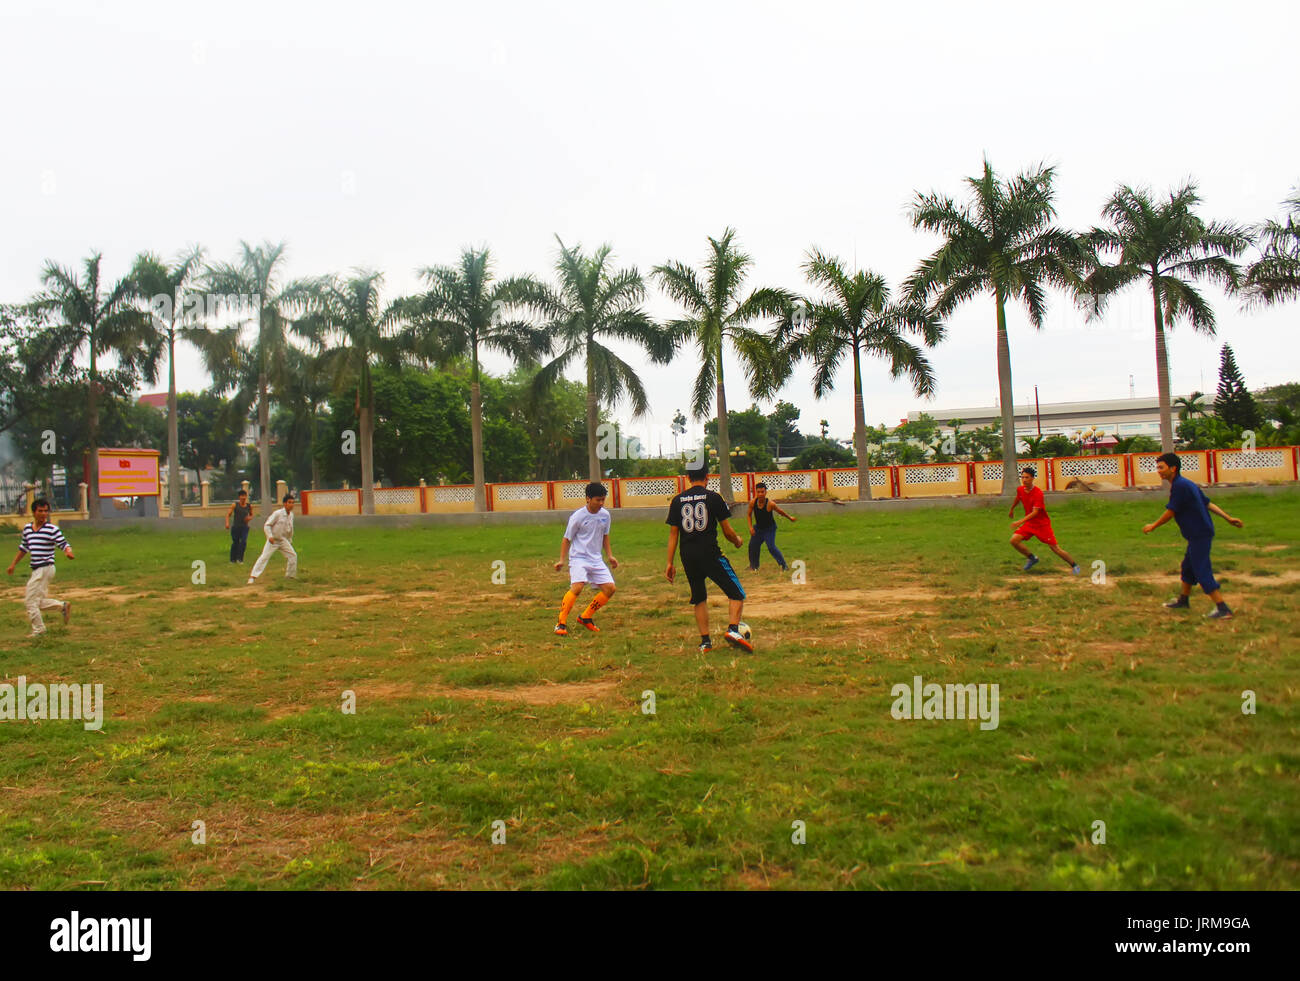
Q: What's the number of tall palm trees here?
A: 11